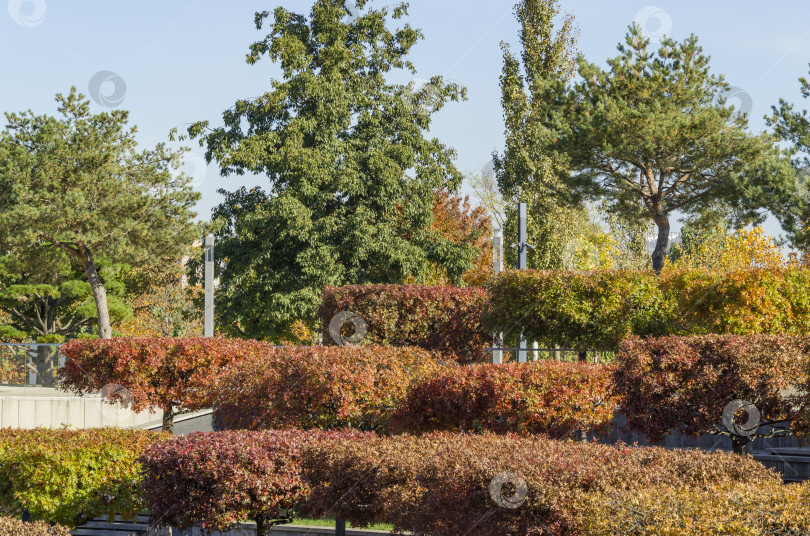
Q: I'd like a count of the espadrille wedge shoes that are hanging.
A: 0